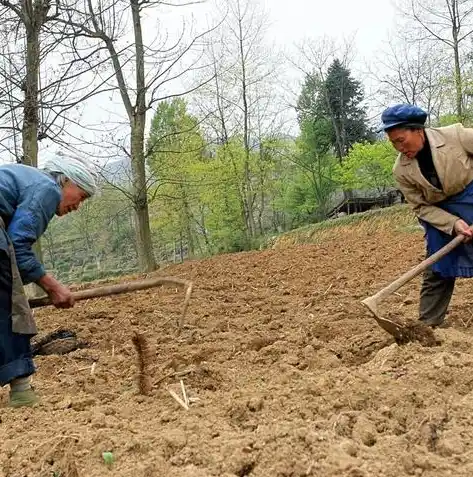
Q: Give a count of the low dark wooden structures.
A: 1